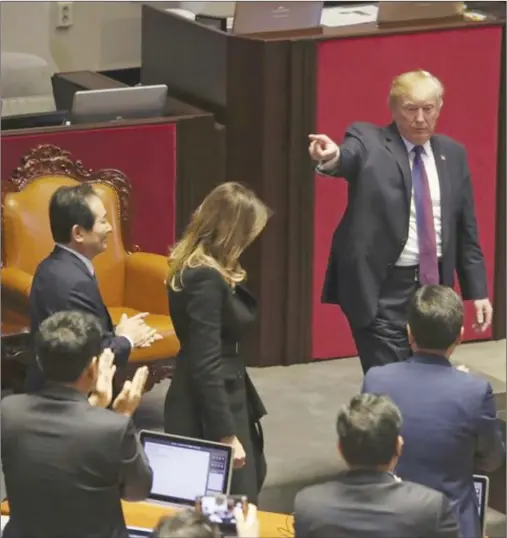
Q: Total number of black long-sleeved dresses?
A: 1